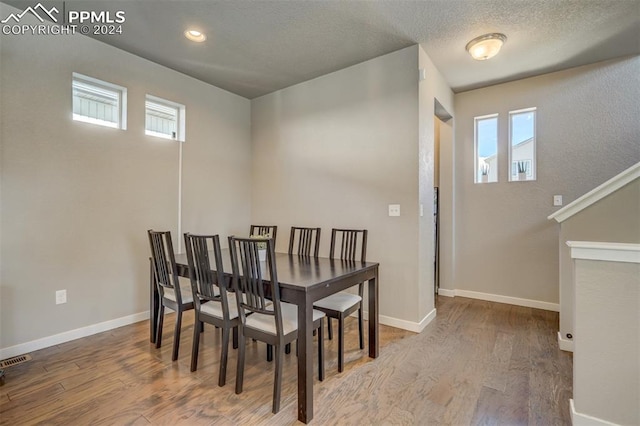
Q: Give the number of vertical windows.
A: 2